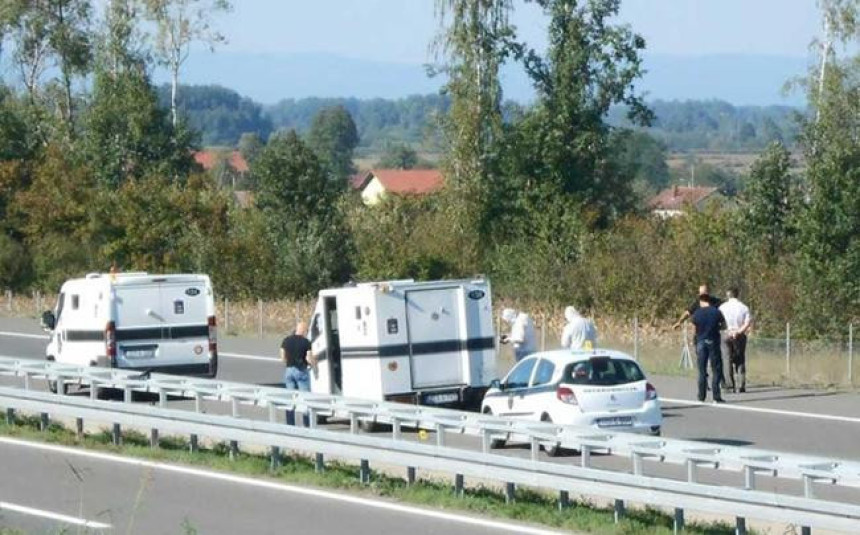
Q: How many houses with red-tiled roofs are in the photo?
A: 3